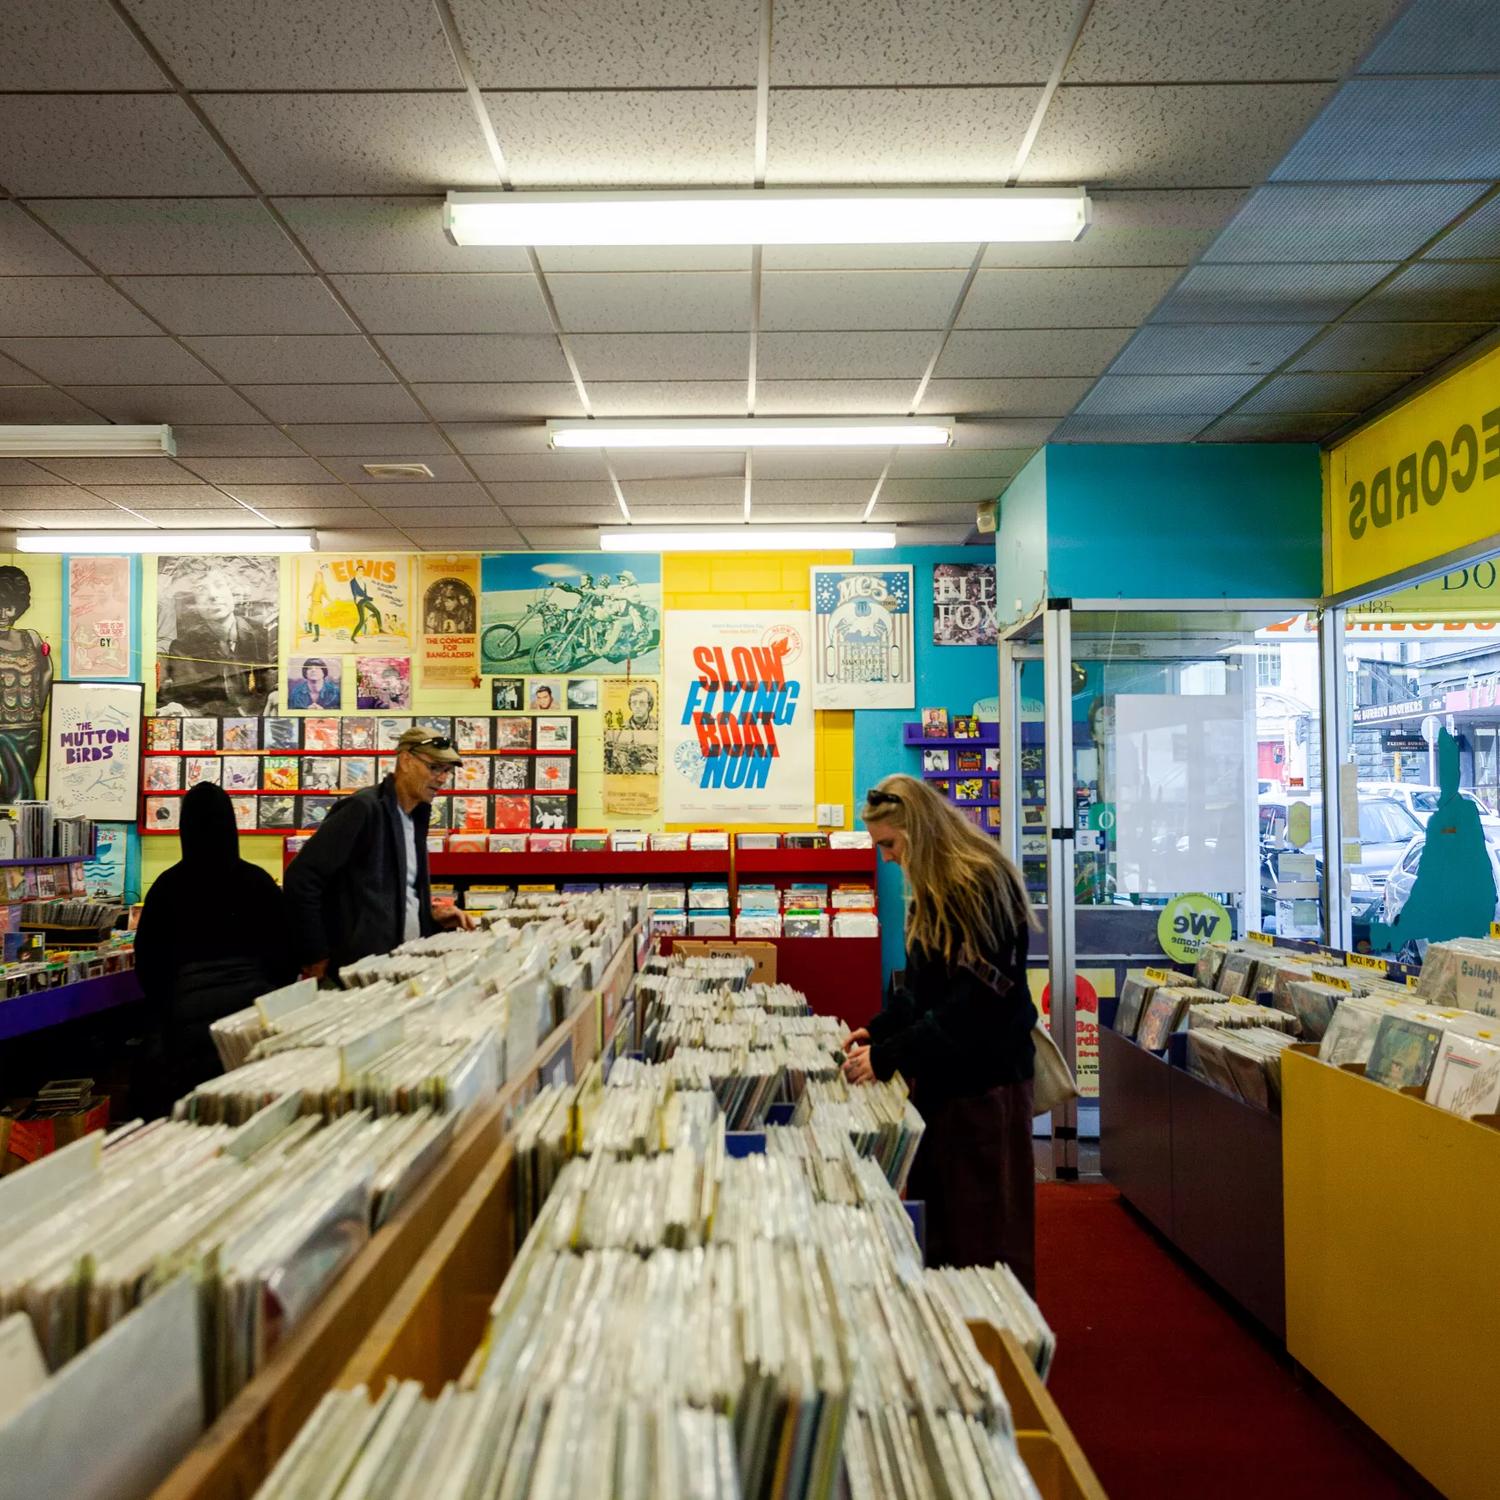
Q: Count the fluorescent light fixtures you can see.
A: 5